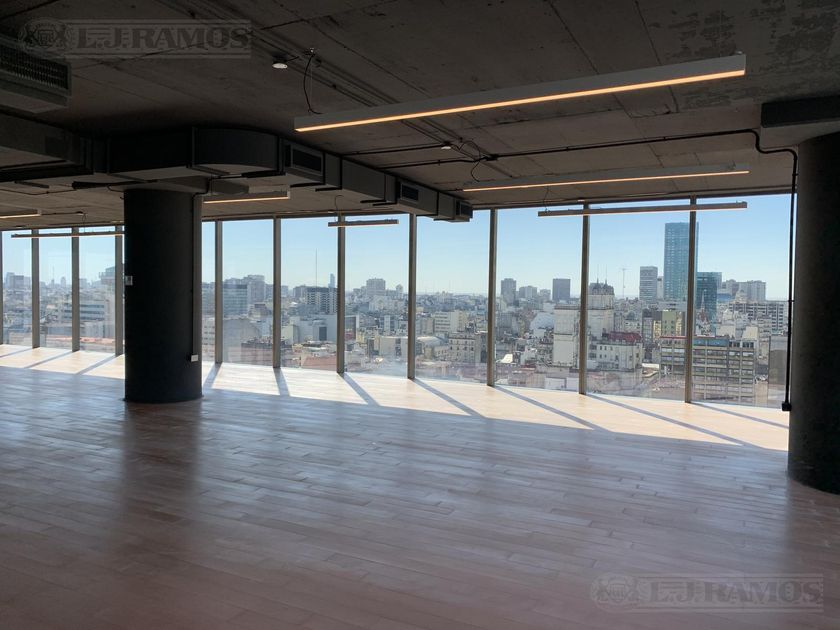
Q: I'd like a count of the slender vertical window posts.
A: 11